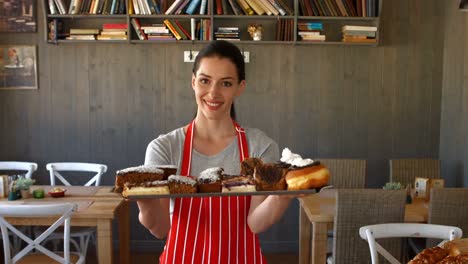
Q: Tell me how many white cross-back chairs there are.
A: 4